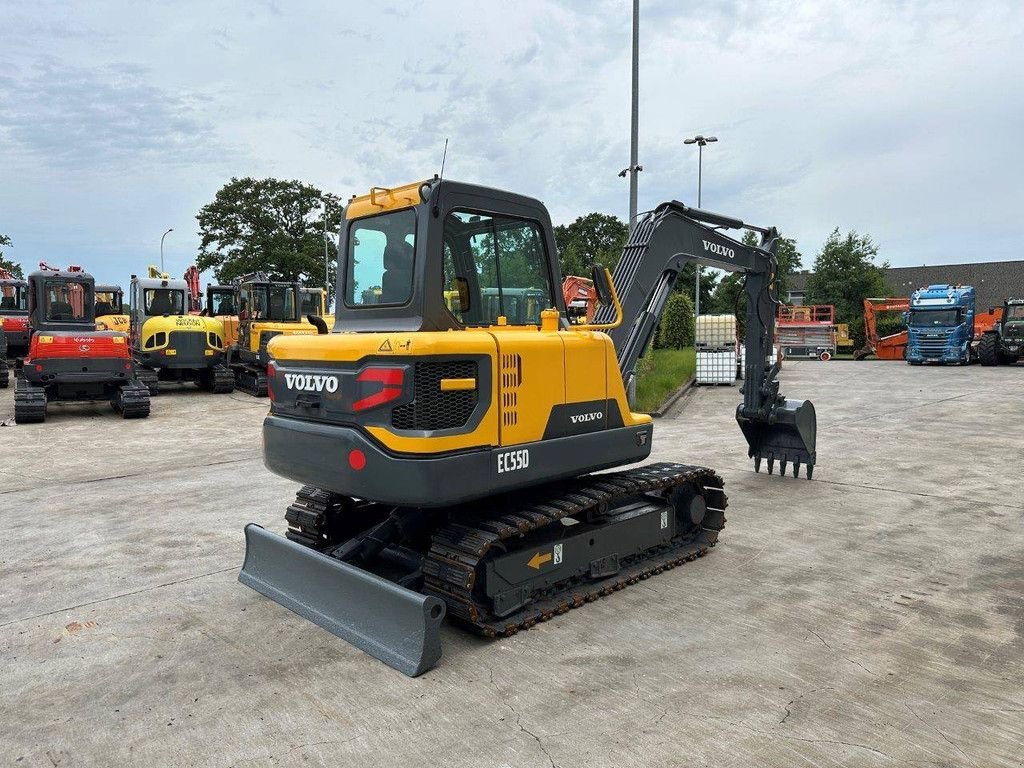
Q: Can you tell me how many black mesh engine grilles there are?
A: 1